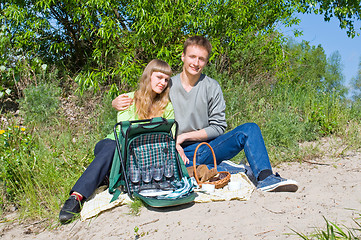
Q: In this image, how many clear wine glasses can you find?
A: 4